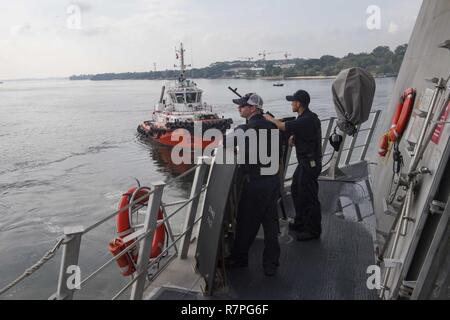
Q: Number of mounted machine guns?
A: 1